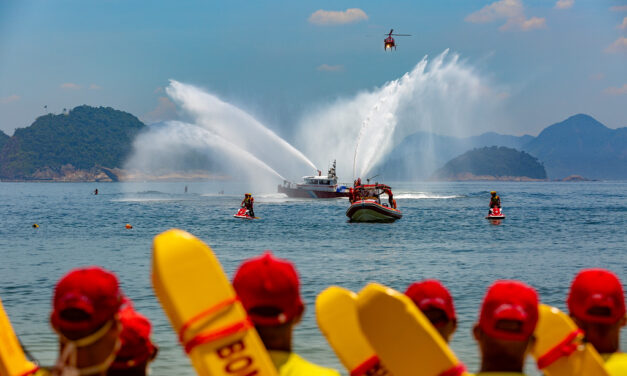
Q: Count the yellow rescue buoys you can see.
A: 5